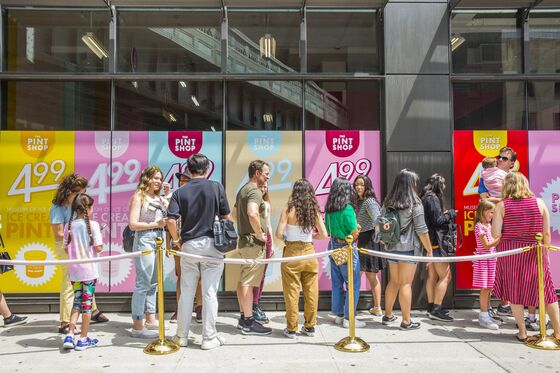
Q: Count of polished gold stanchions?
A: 3